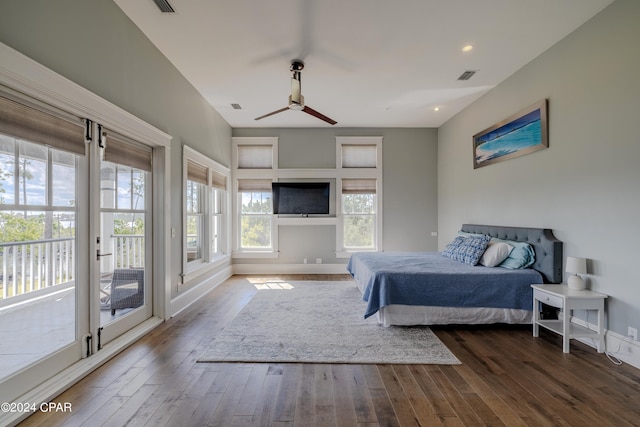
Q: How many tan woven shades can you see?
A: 8